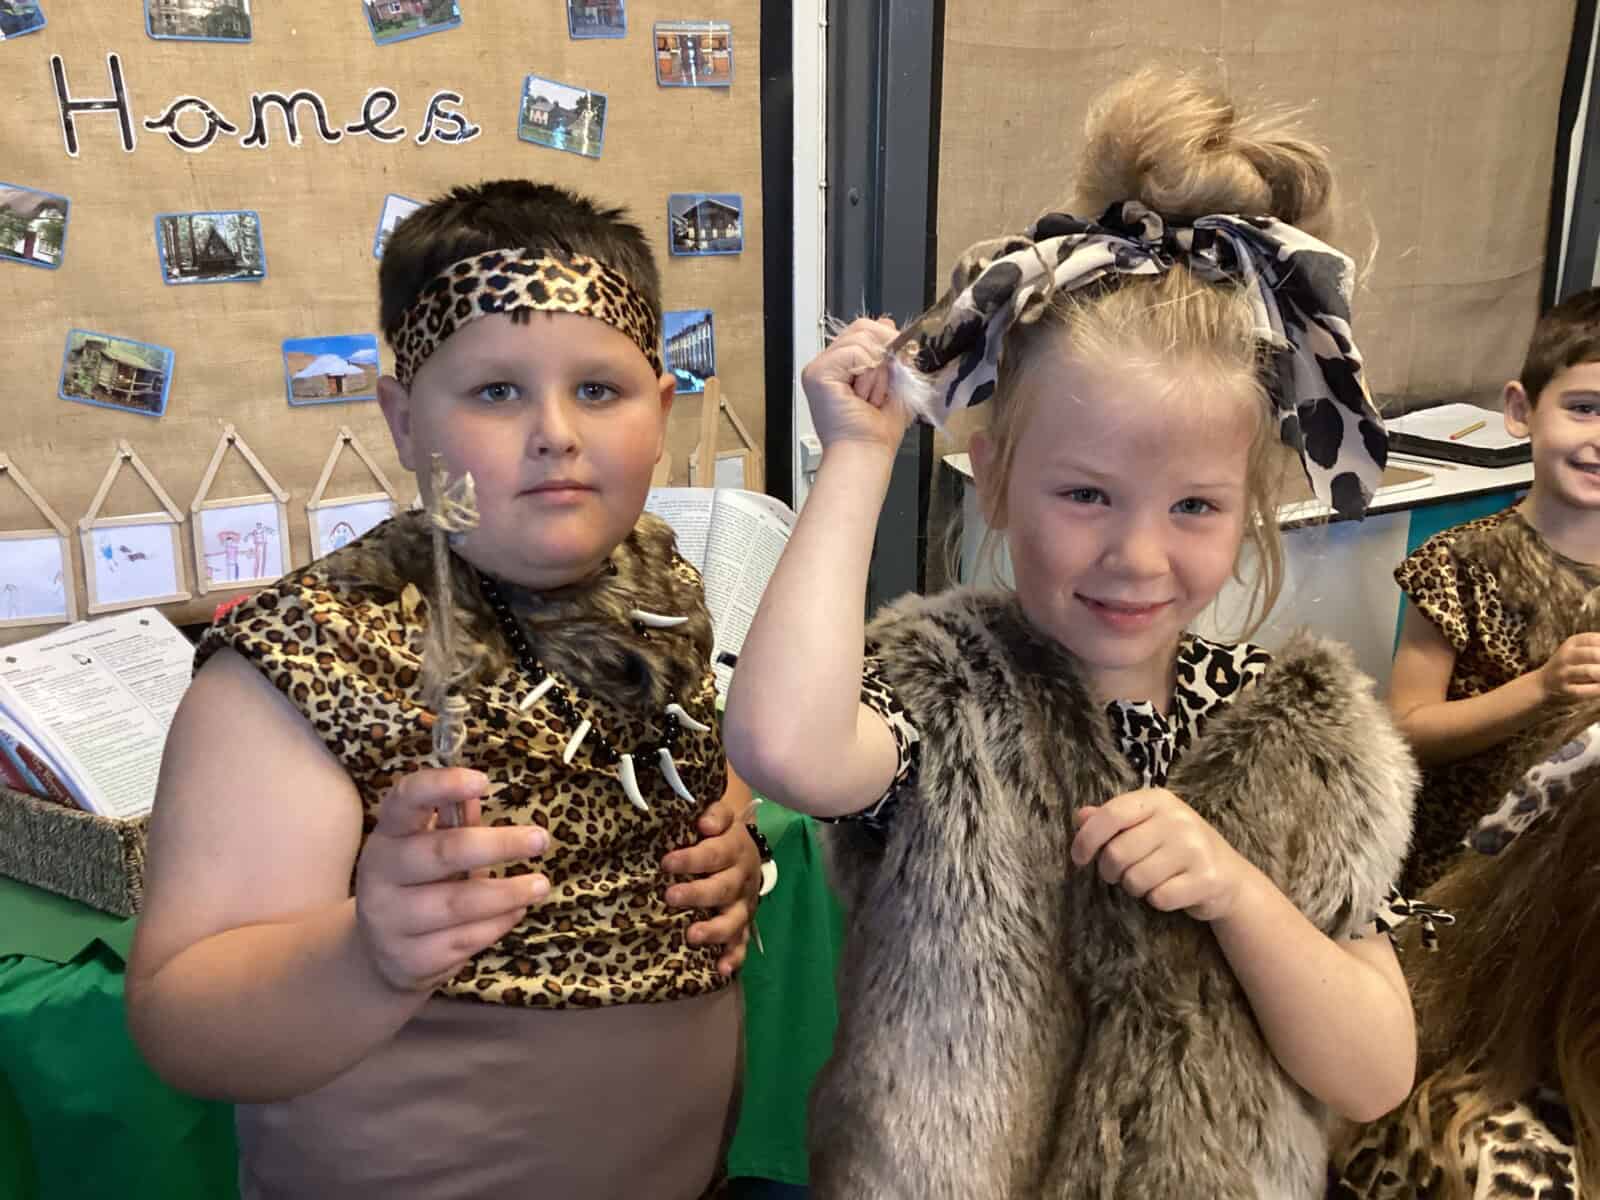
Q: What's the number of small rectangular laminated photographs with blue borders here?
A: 13